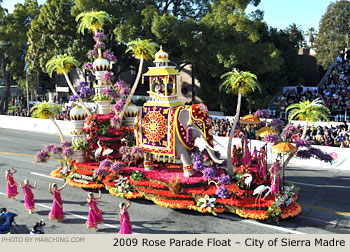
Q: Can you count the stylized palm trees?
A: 6